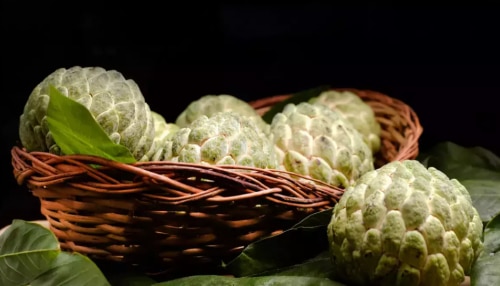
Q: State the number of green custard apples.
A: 7